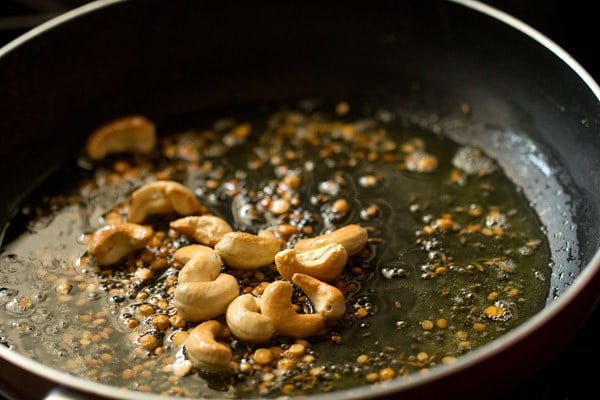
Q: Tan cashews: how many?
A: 13